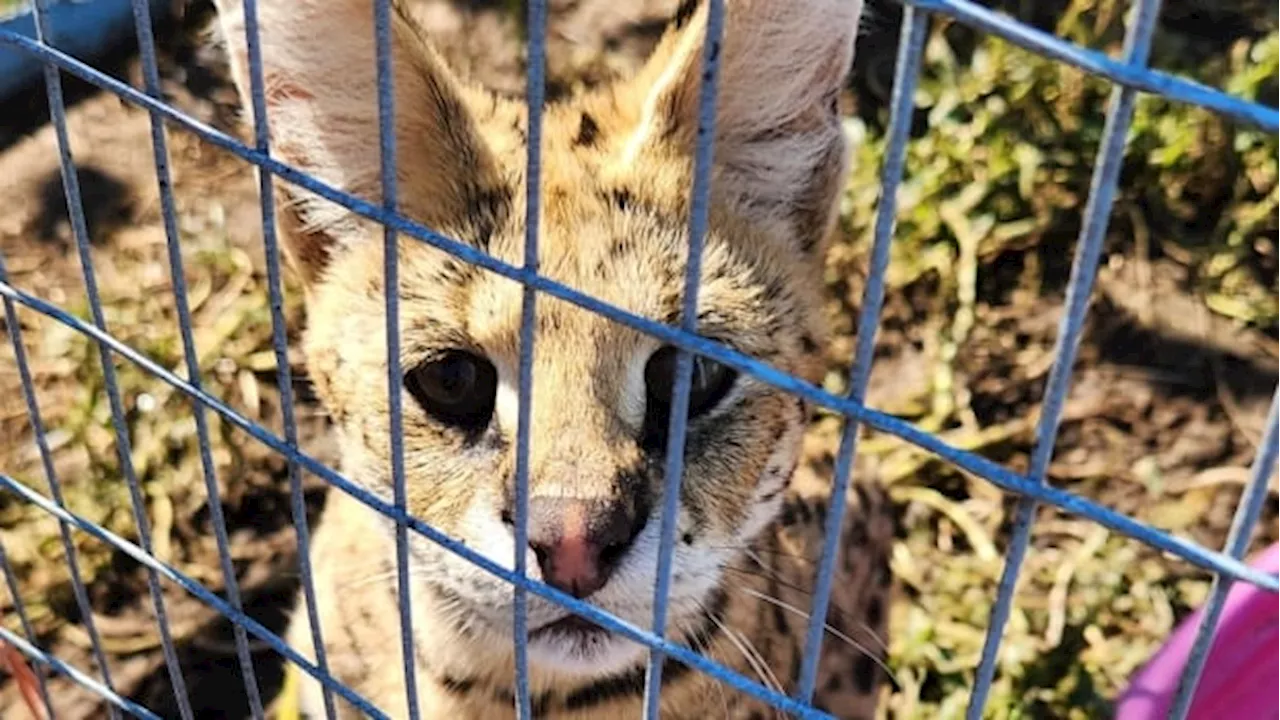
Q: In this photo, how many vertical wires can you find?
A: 11